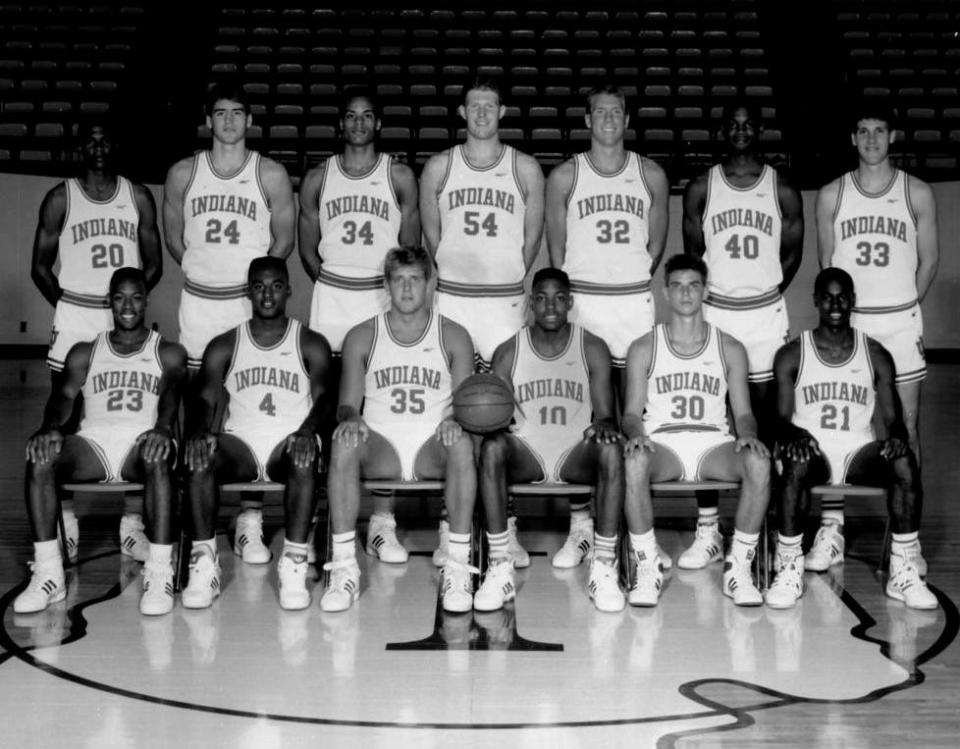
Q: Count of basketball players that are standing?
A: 7